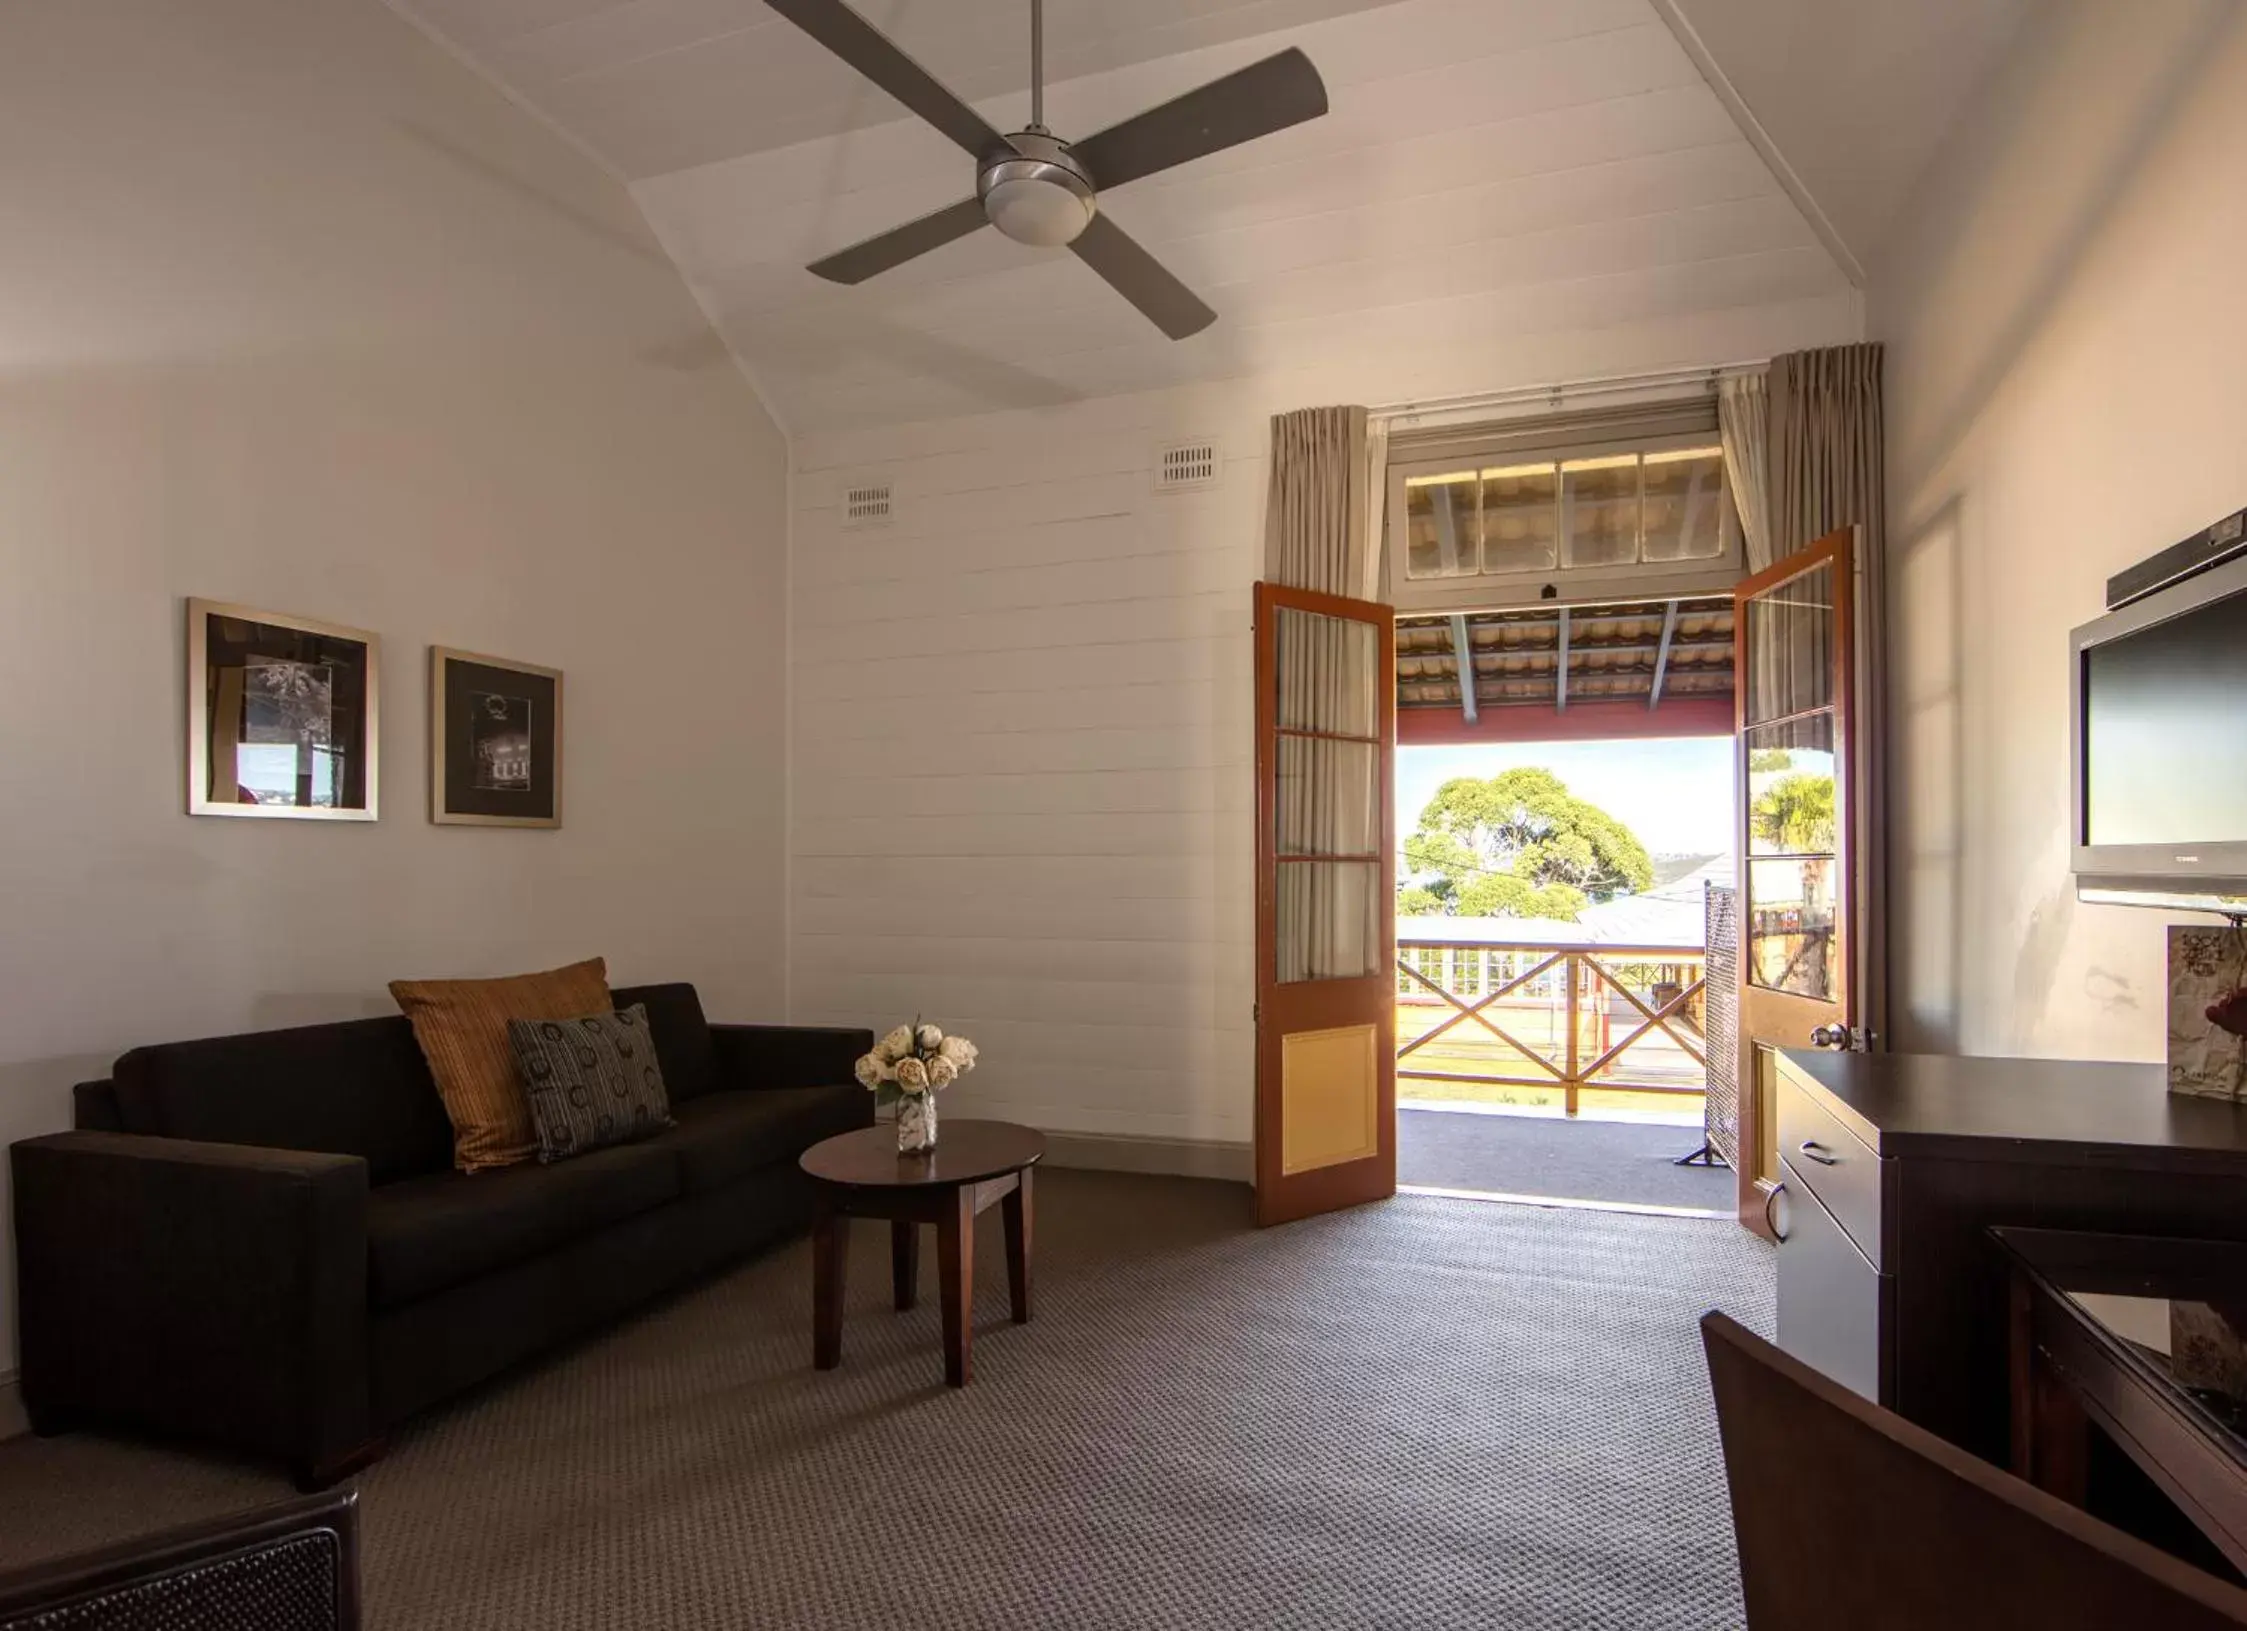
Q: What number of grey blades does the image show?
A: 4